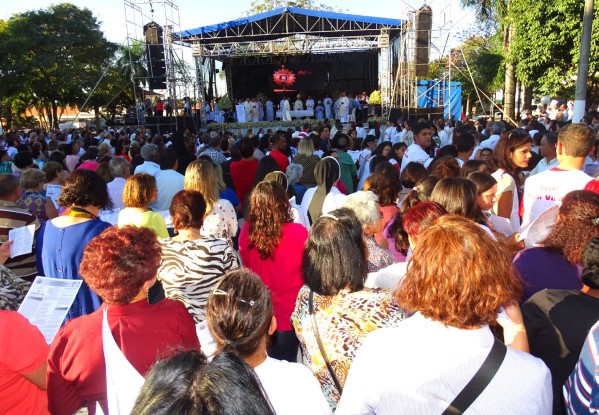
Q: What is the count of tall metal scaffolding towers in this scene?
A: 2